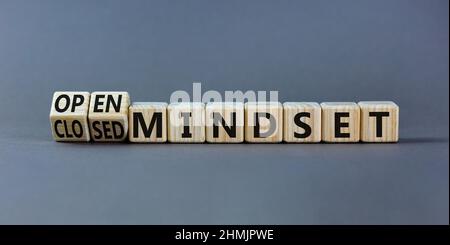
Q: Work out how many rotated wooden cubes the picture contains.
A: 2